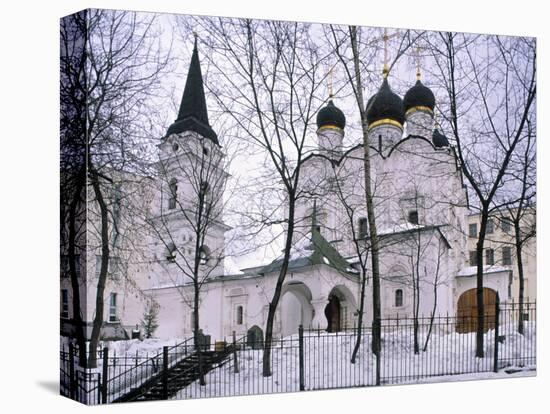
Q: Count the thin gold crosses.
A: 3